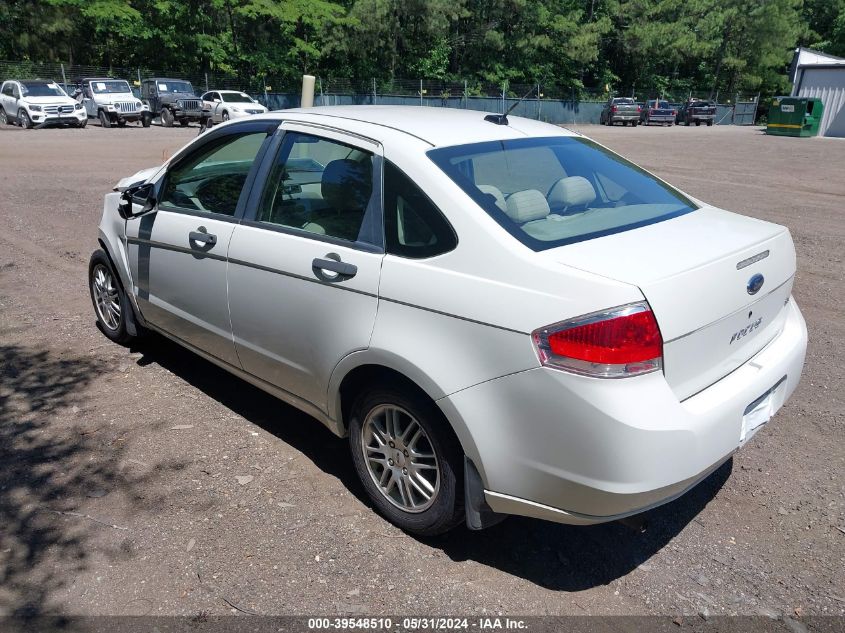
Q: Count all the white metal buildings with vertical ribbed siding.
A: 1